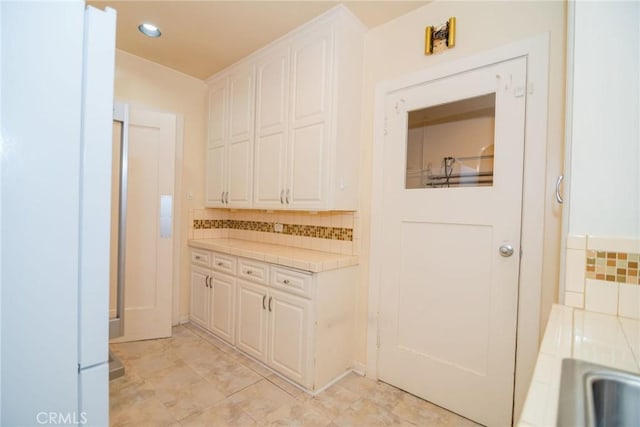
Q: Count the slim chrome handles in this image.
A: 9